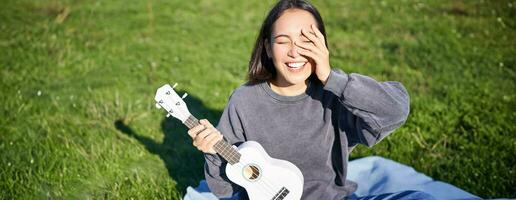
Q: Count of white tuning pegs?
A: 4